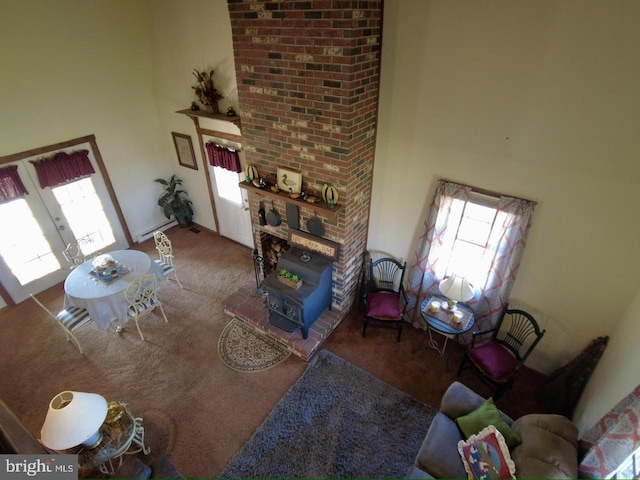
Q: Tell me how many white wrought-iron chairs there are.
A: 4